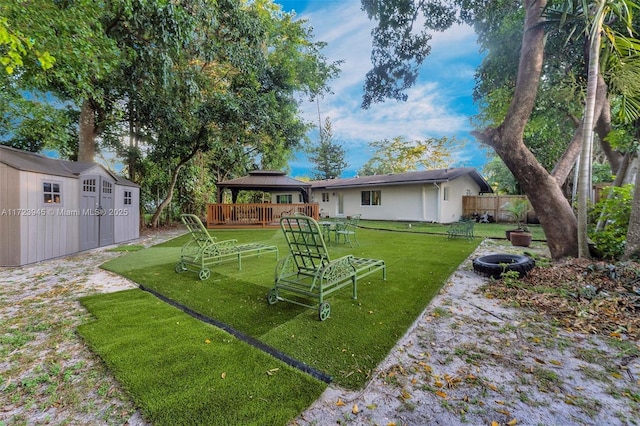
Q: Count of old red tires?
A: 0